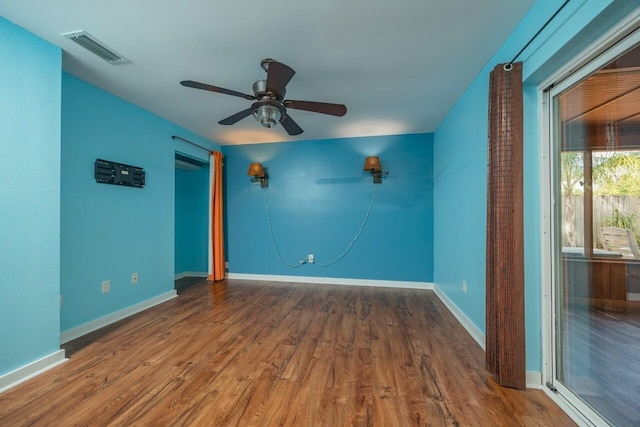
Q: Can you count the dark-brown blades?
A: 5